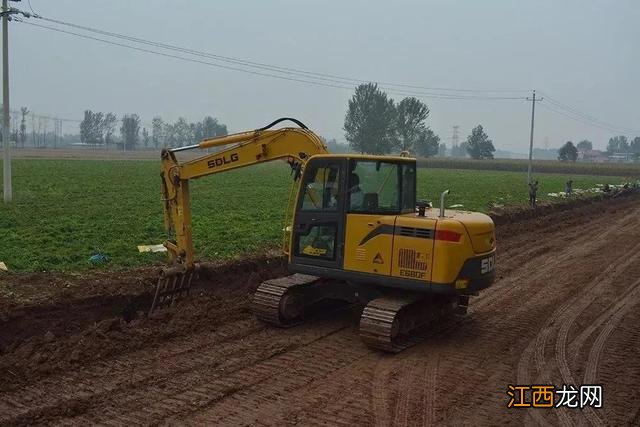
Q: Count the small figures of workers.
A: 2